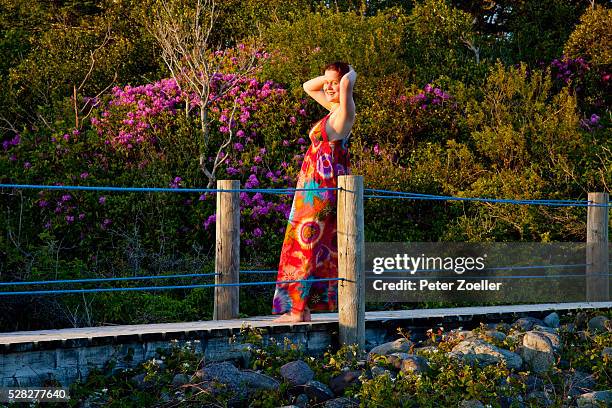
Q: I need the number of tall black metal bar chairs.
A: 0